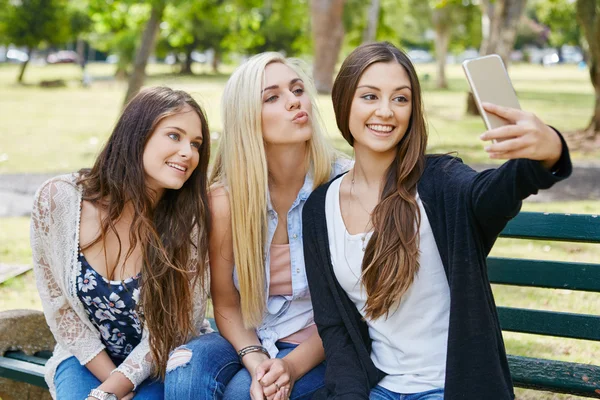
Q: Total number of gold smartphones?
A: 1